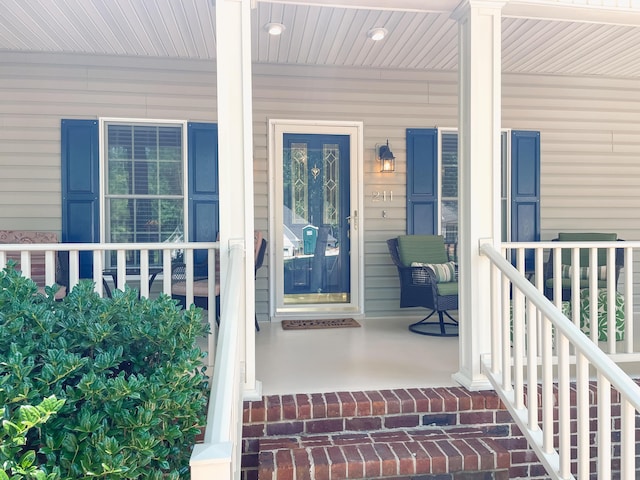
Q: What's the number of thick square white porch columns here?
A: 2